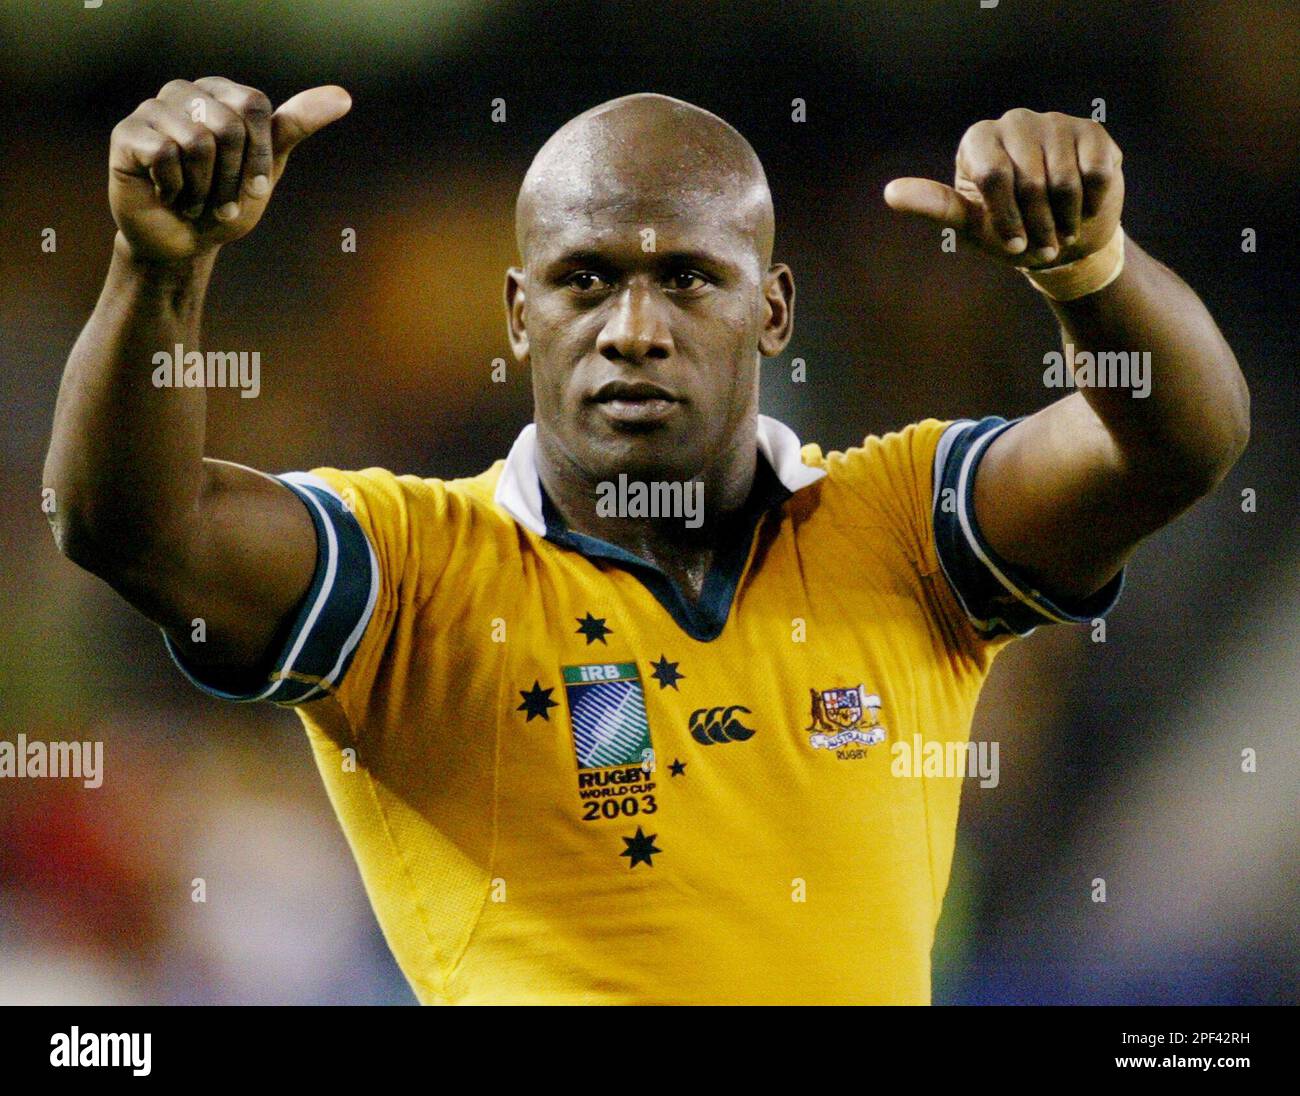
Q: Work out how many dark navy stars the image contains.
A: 5